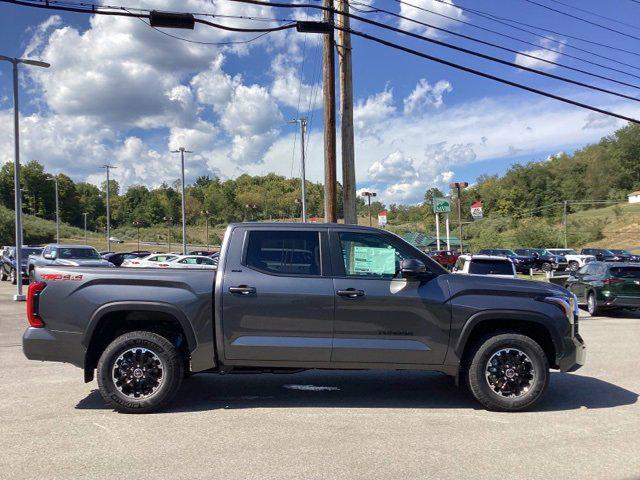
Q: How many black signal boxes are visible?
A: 2